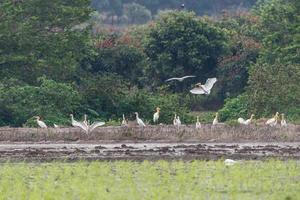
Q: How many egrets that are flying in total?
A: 2